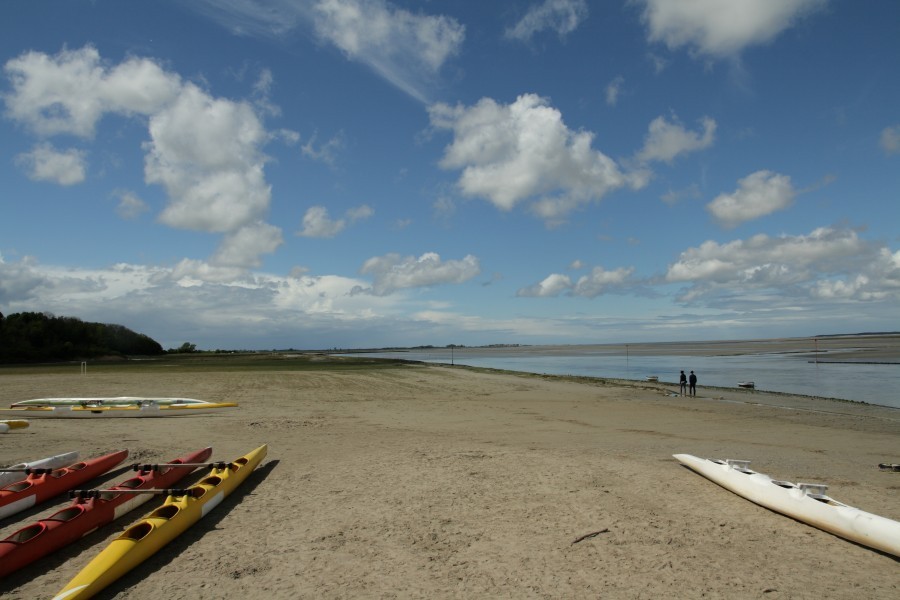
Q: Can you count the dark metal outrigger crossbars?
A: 3